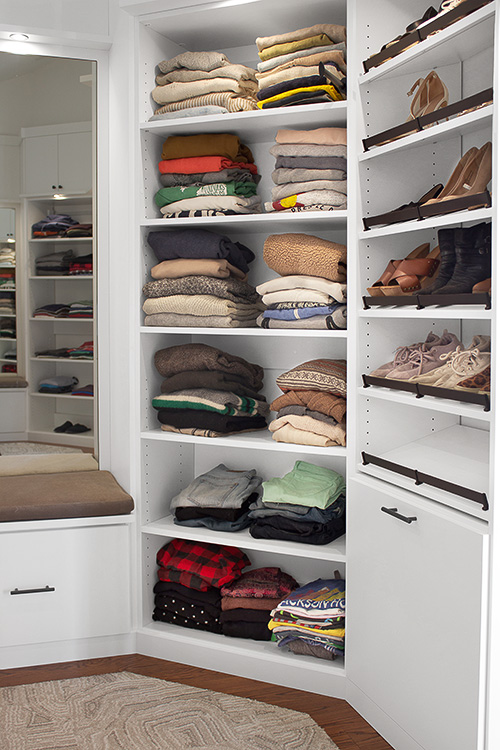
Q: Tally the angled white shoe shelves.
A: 6